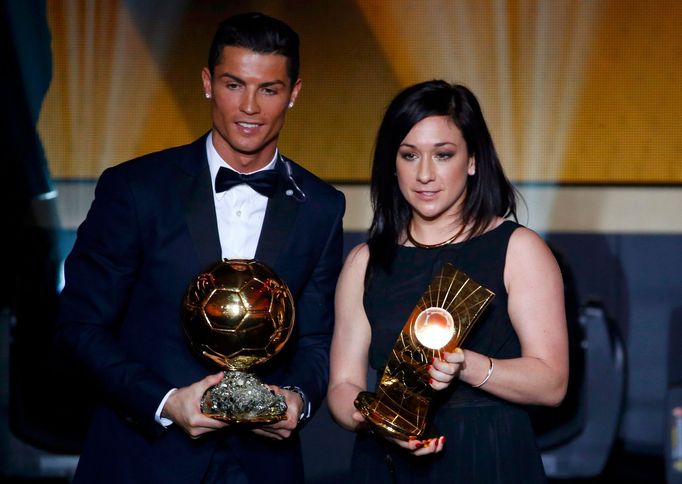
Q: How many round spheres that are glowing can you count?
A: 1